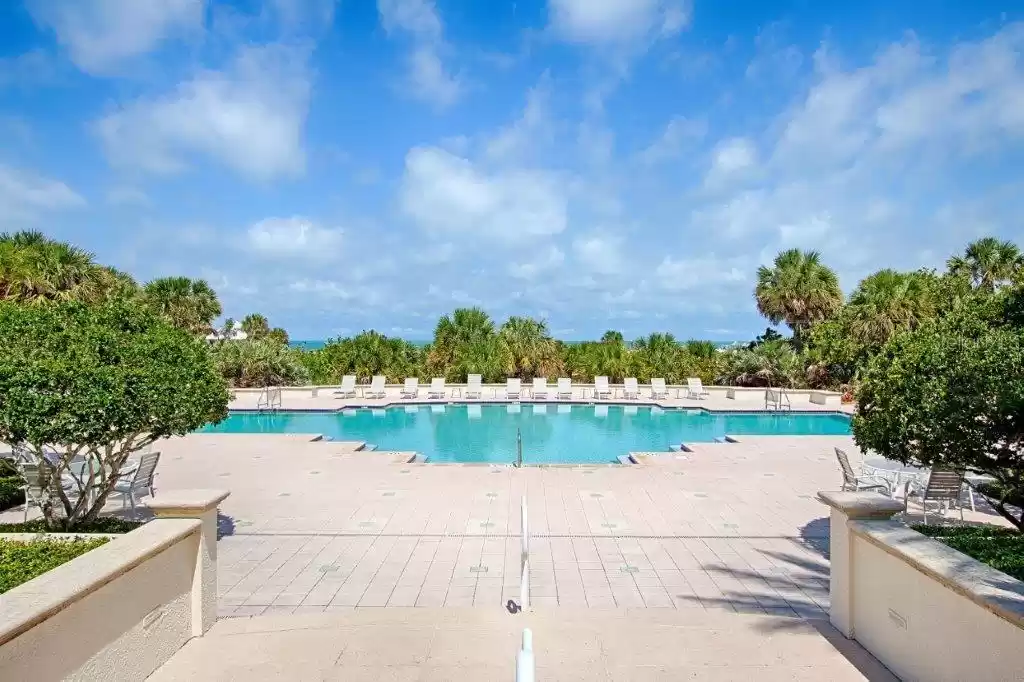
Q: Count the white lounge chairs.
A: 12